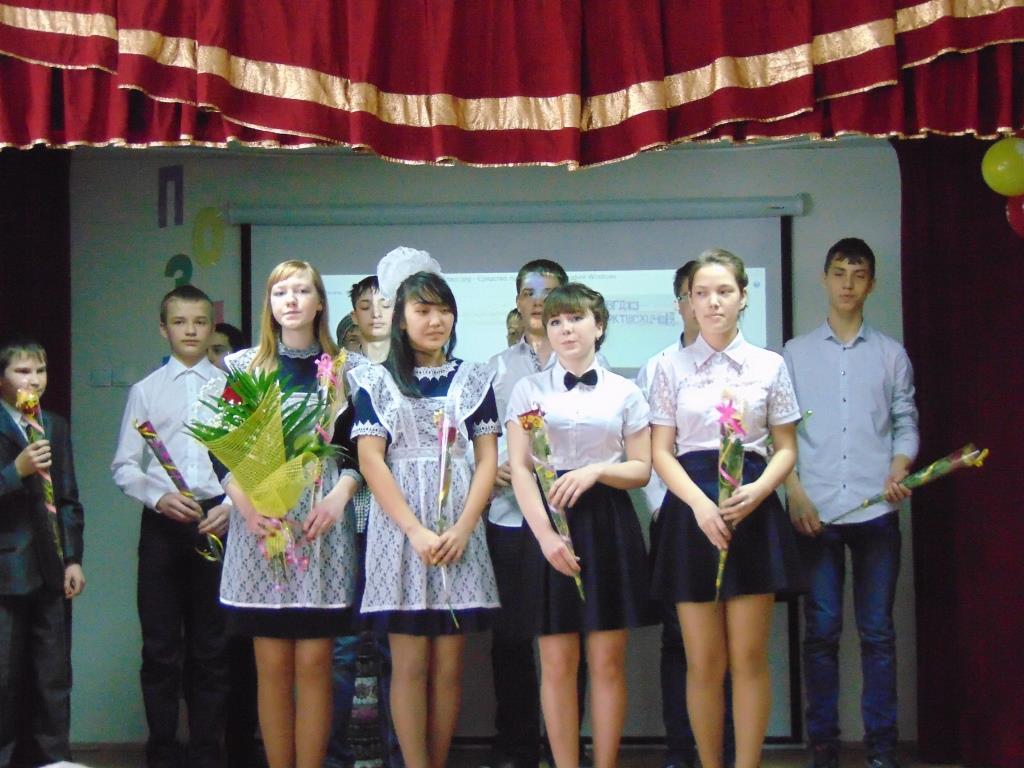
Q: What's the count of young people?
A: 13